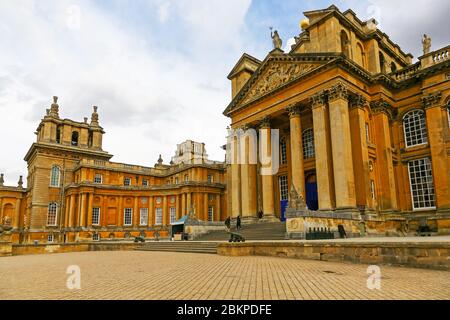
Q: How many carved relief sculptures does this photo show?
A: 1